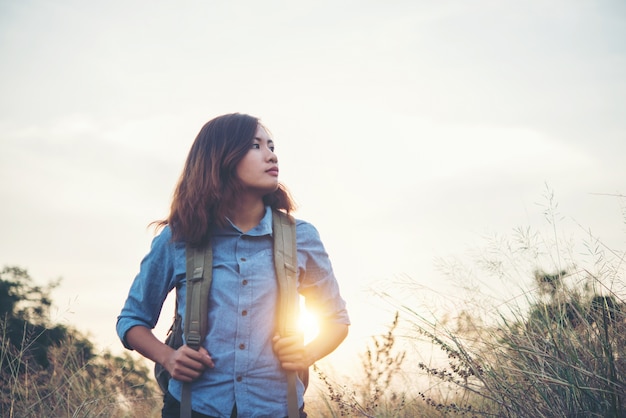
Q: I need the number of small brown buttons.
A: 5